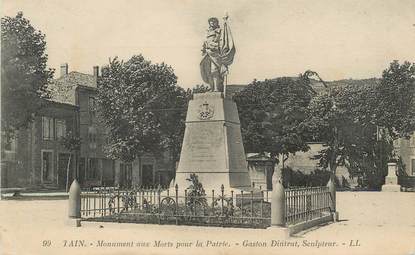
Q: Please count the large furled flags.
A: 1